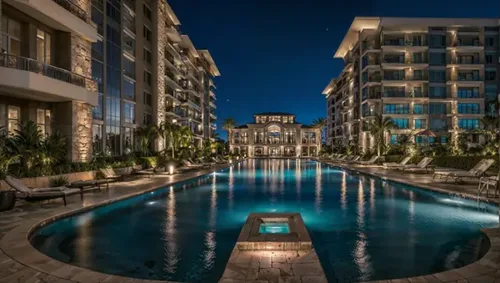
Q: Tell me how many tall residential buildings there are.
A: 2